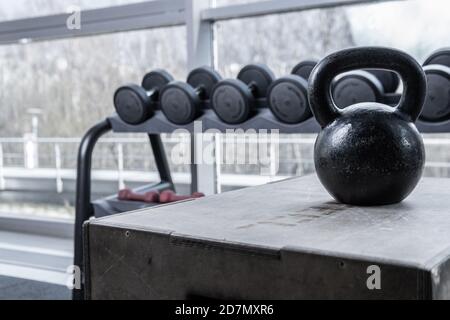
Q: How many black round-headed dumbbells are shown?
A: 6